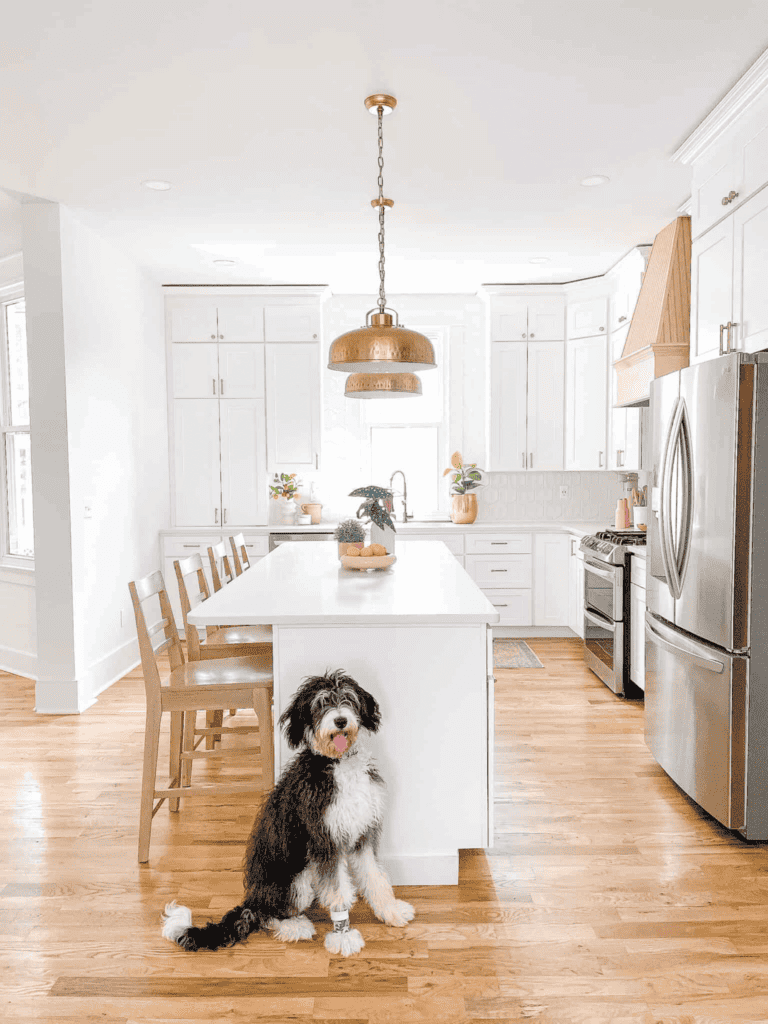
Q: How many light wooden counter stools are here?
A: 4